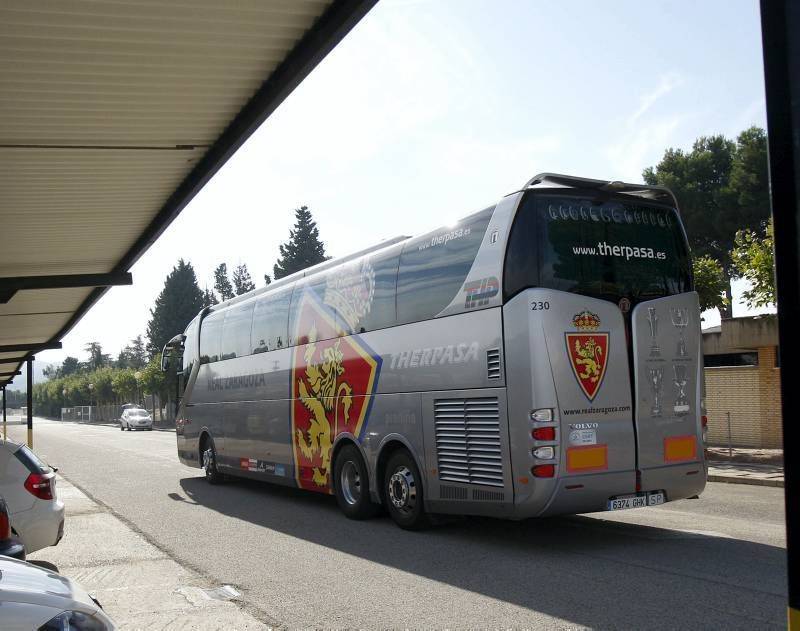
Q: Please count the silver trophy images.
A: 4